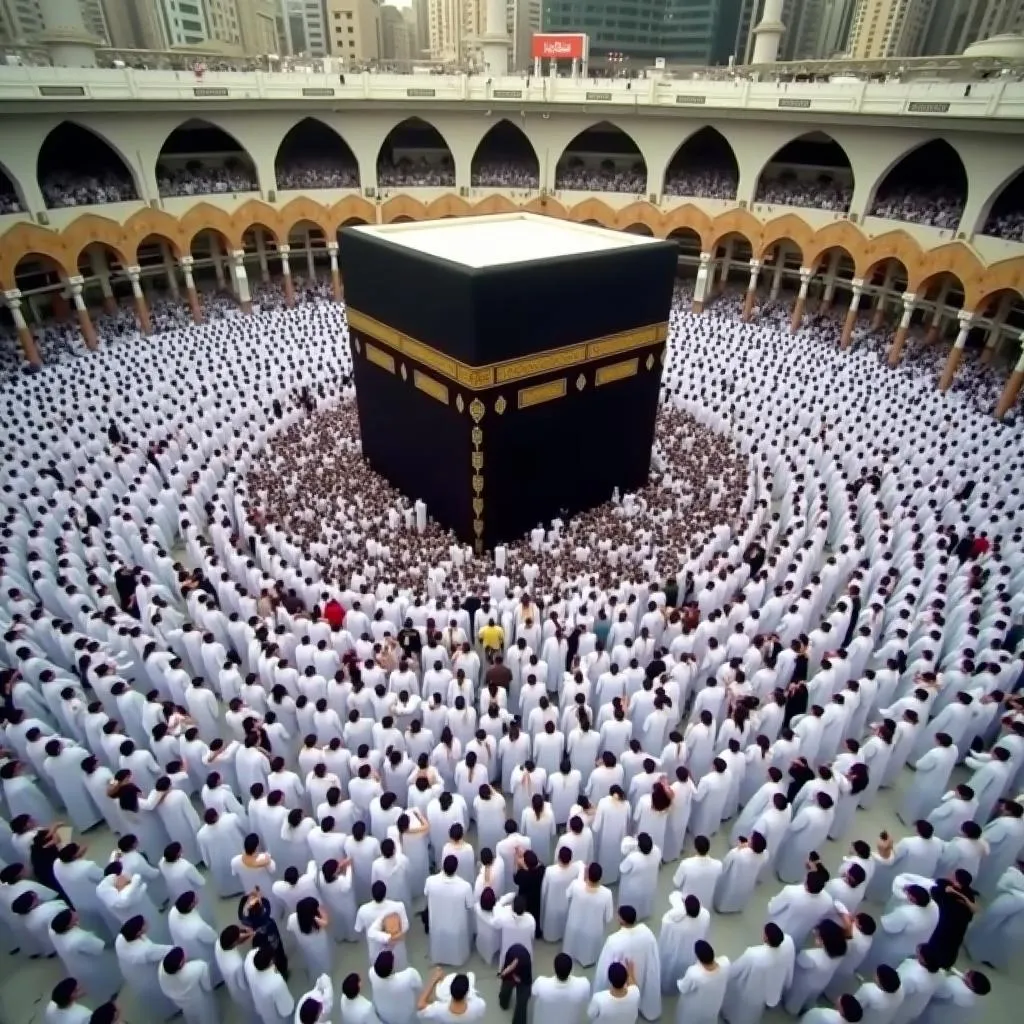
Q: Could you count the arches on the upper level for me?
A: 11